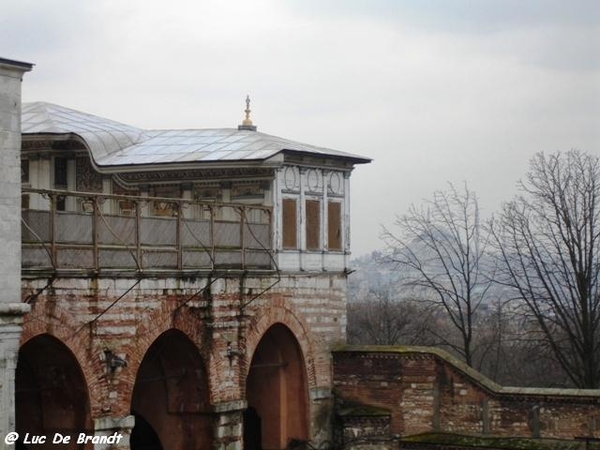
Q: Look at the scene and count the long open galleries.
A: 1